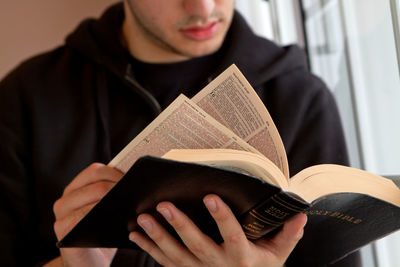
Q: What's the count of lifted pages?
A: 2